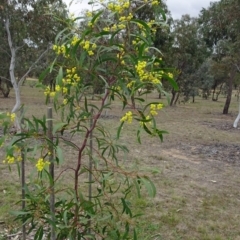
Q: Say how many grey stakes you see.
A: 3